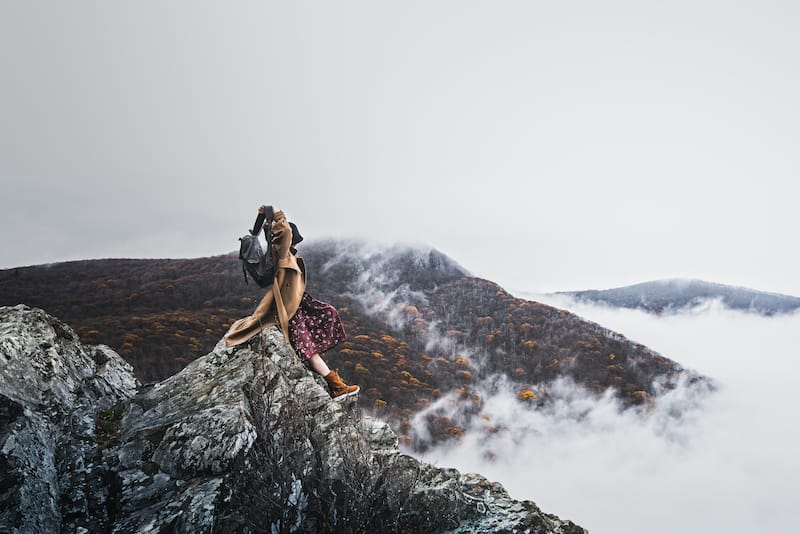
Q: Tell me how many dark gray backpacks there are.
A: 1